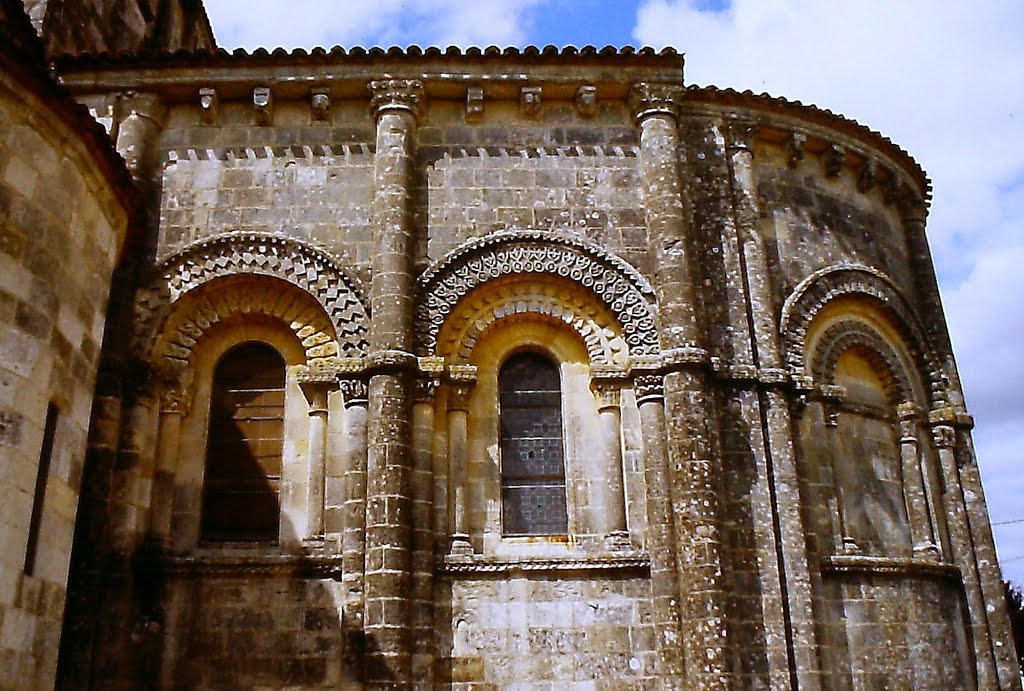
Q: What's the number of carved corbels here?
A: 10